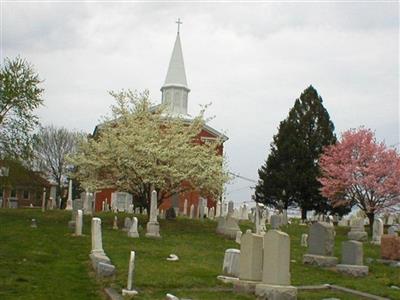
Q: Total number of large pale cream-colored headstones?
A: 2